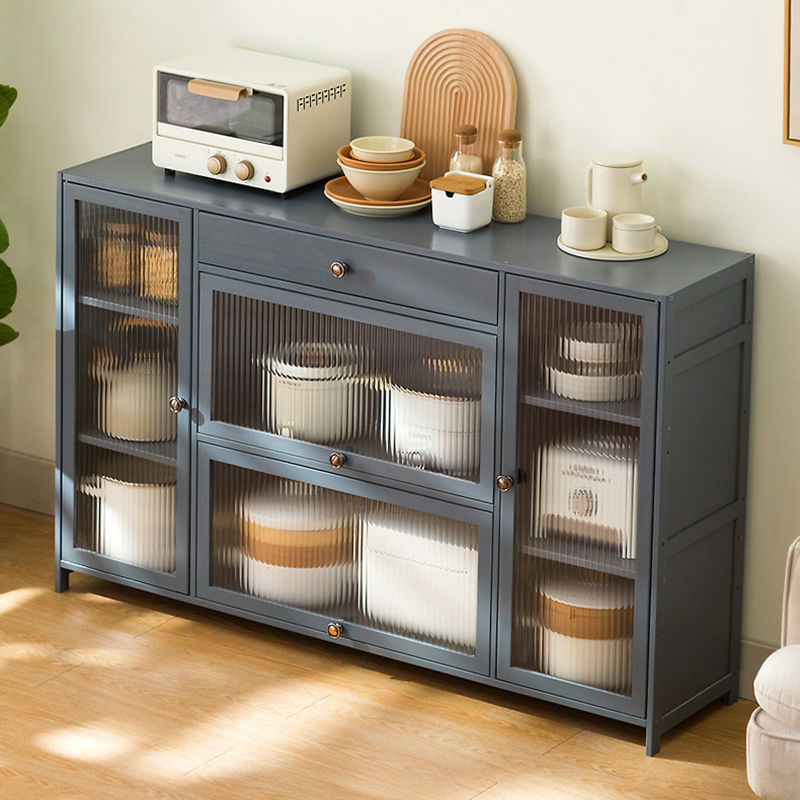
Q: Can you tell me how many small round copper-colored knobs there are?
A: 5